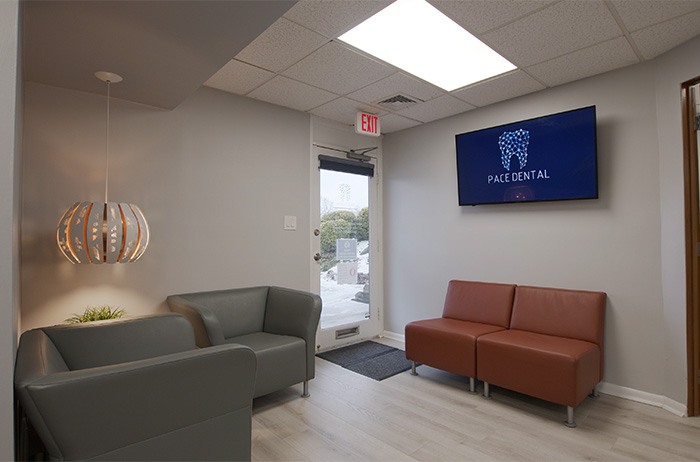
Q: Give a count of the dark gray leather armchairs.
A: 2